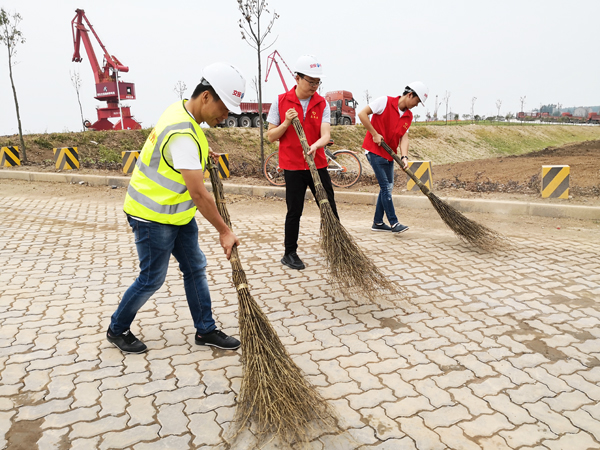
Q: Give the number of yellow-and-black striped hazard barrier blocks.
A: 6